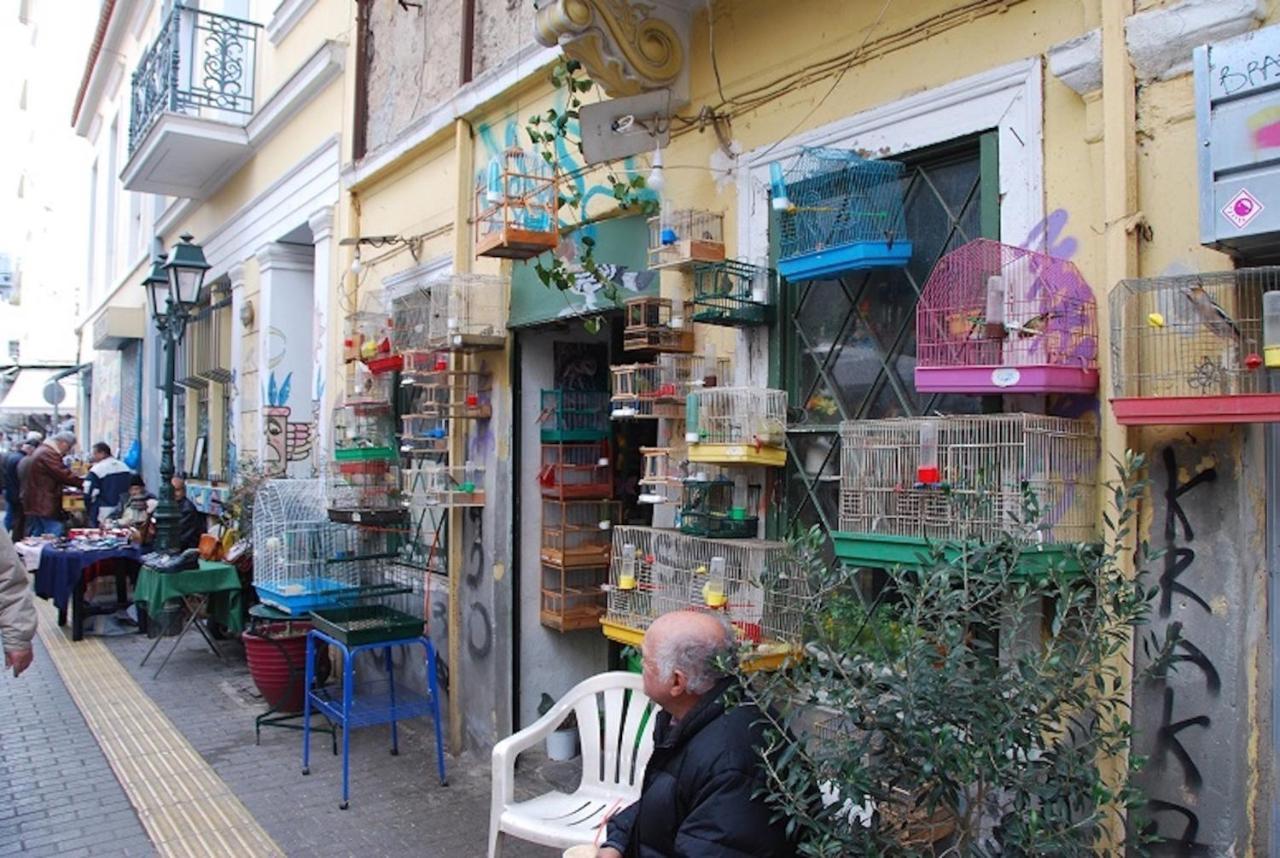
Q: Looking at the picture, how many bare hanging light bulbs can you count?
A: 2